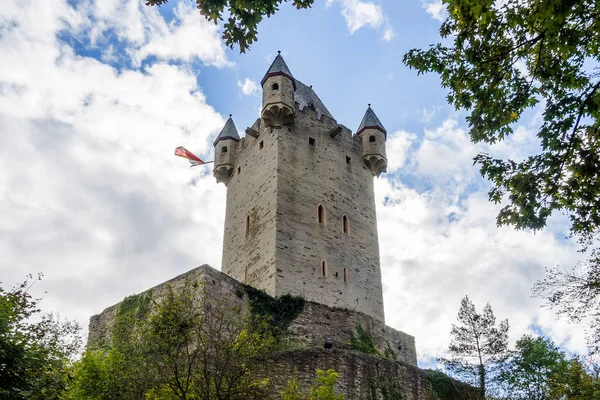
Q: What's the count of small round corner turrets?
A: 3